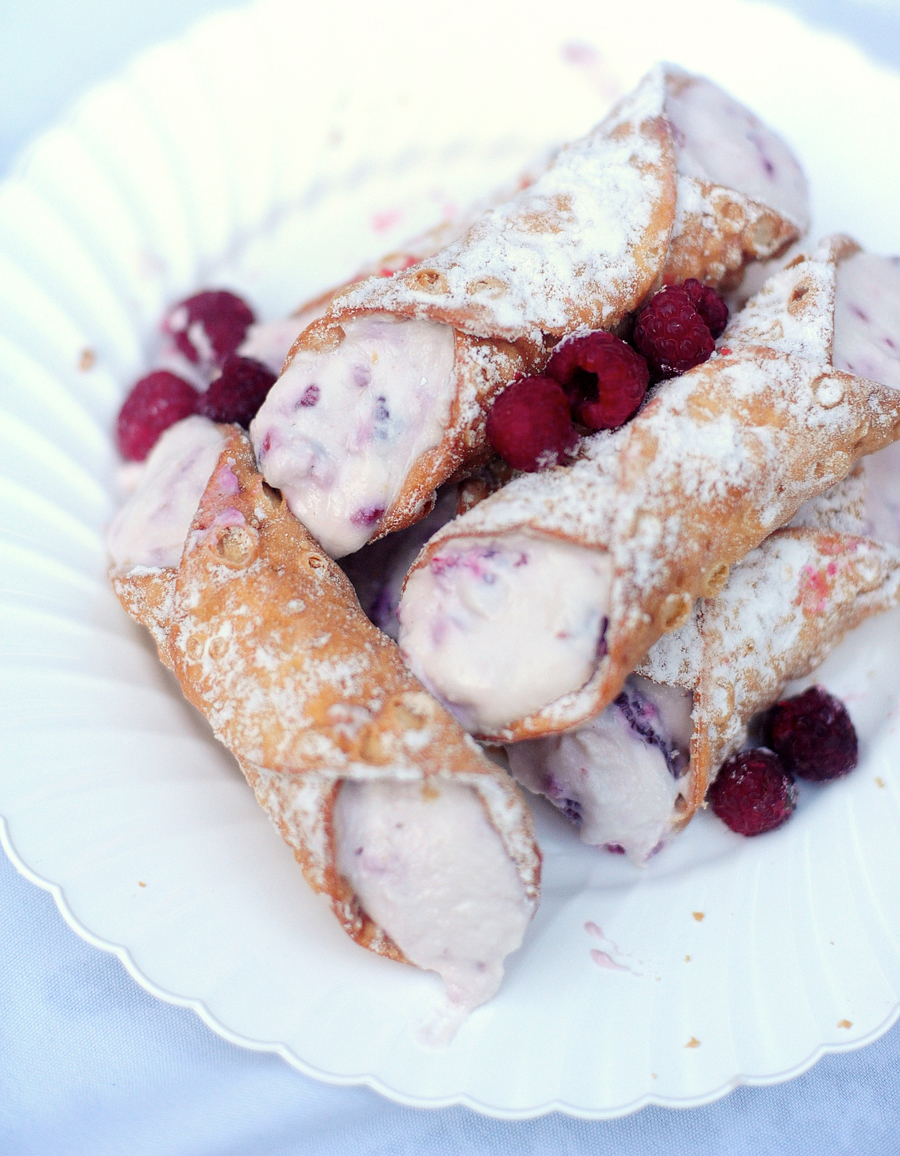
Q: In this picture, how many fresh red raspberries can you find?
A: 9